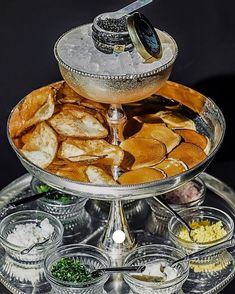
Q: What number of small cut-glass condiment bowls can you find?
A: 6